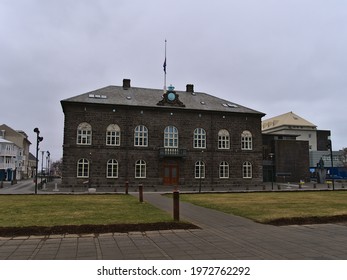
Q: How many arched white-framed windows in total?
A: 13